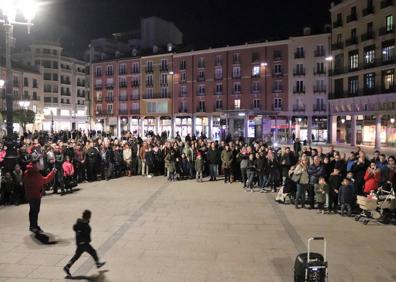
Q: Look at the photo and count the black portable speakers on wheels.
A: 1